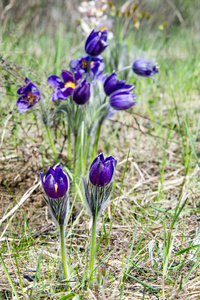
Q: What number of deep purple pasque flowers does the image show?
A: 10